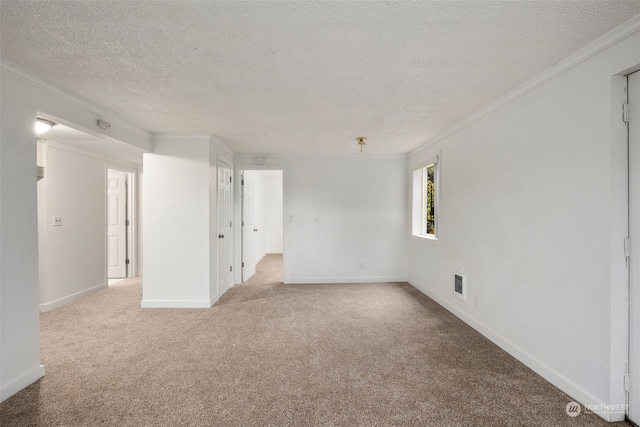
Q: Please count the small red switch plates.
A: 0